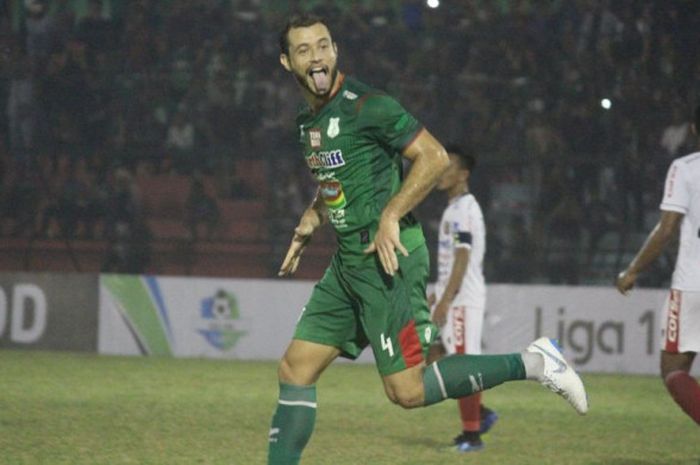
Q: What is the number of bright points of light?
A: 2